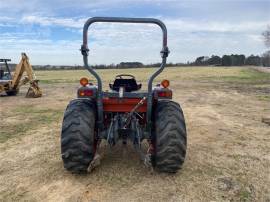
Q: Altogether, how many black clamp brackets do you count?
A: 2